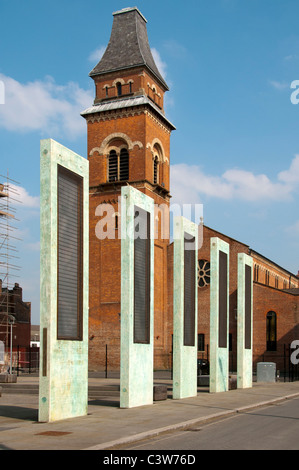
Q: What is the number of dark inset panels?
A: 5